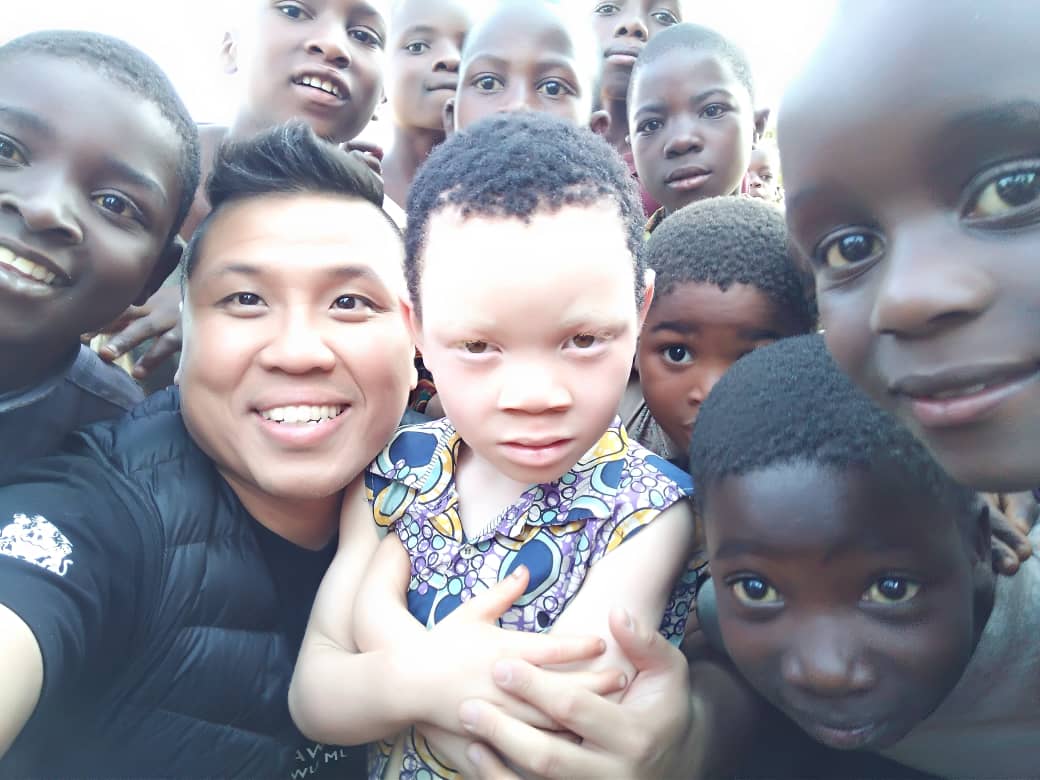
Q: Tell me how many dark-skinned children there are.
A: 10